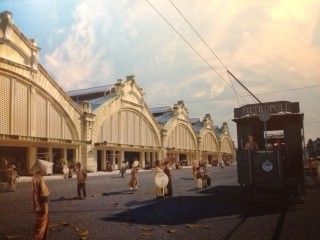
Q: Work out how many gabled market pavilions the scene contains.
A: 5